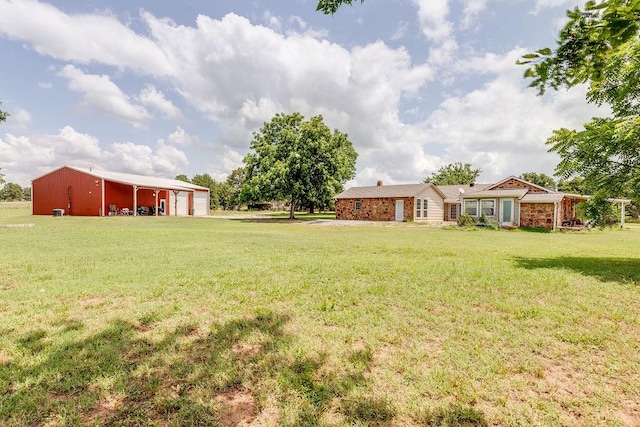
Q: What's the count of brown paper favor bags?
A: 0